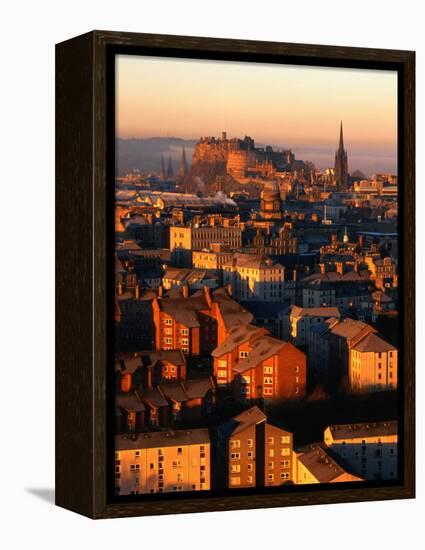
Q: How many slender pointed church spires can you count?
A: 4